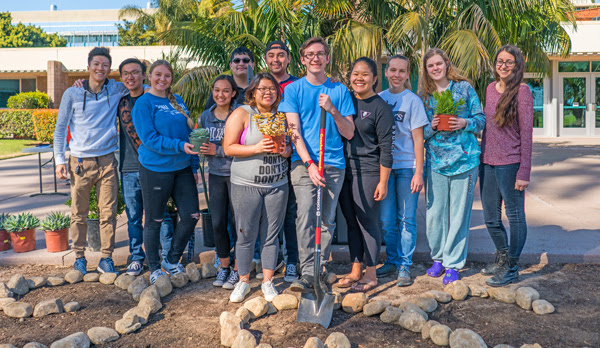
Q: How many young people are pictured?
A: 12